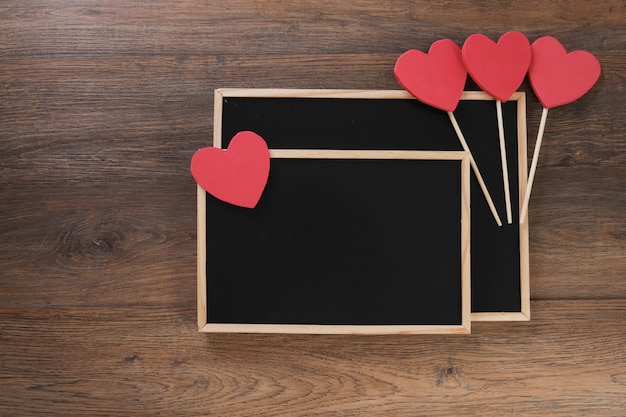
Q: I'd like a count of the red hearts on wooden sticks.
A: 3